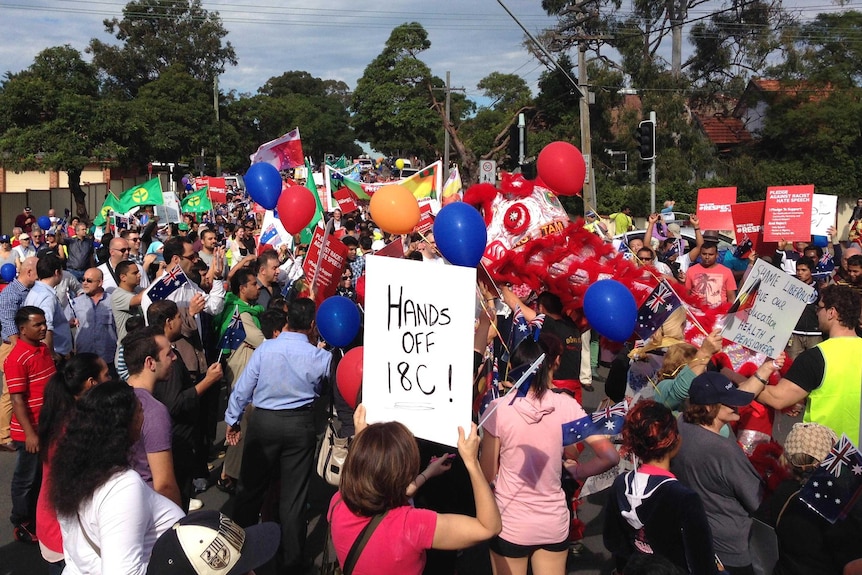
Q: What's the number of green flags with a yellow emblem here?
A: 3